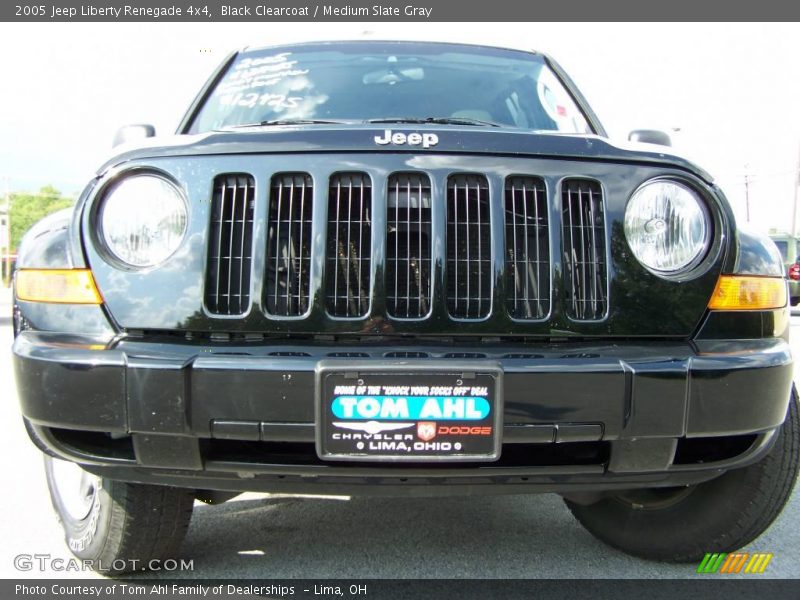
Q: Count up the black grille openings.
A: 7